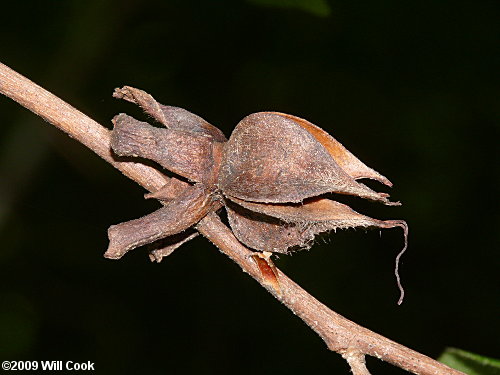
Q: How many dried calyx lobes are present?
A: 5